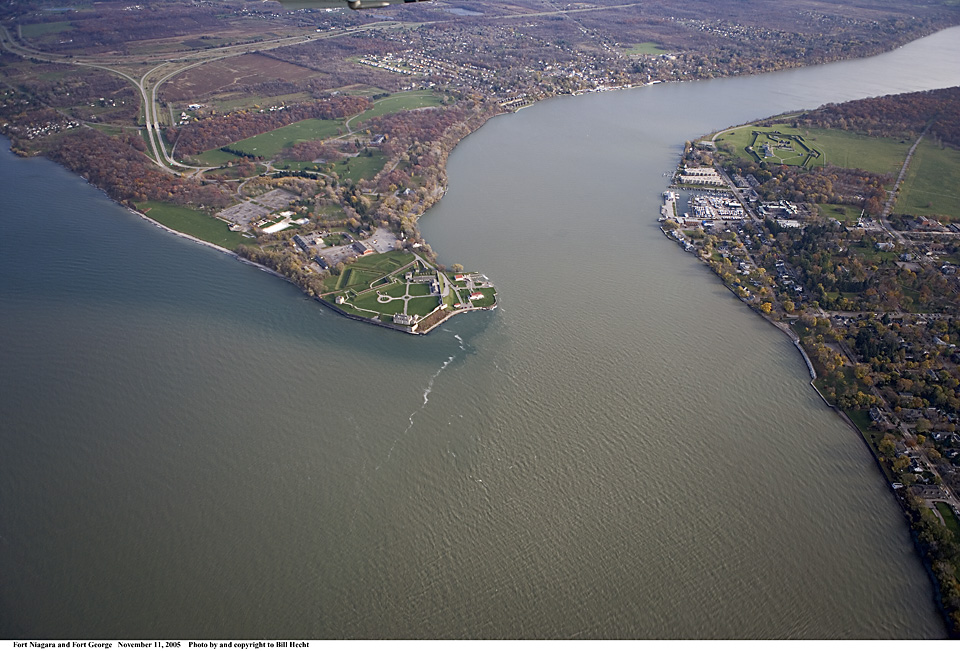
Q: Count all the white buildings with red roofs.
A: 3